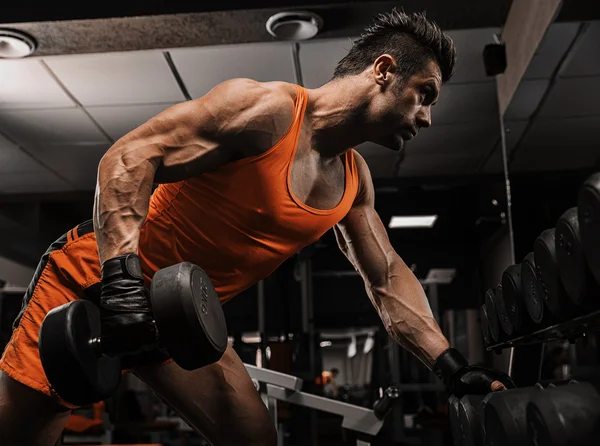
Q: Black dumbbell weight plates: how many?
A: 14